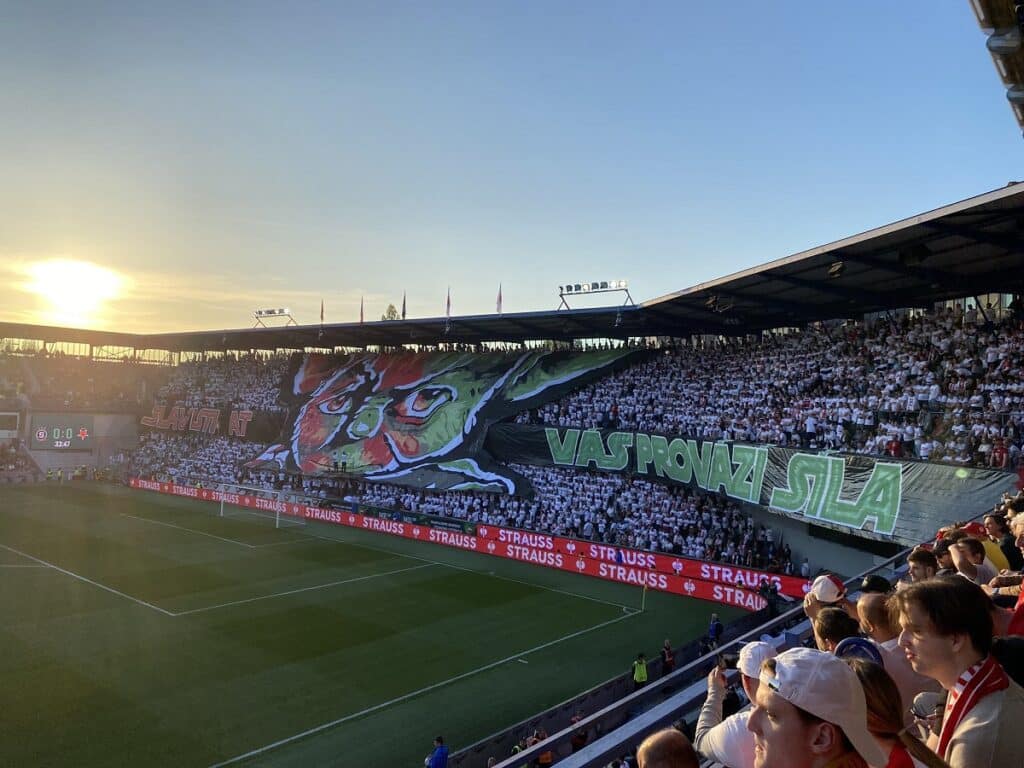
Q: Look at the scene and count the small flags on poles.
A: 5